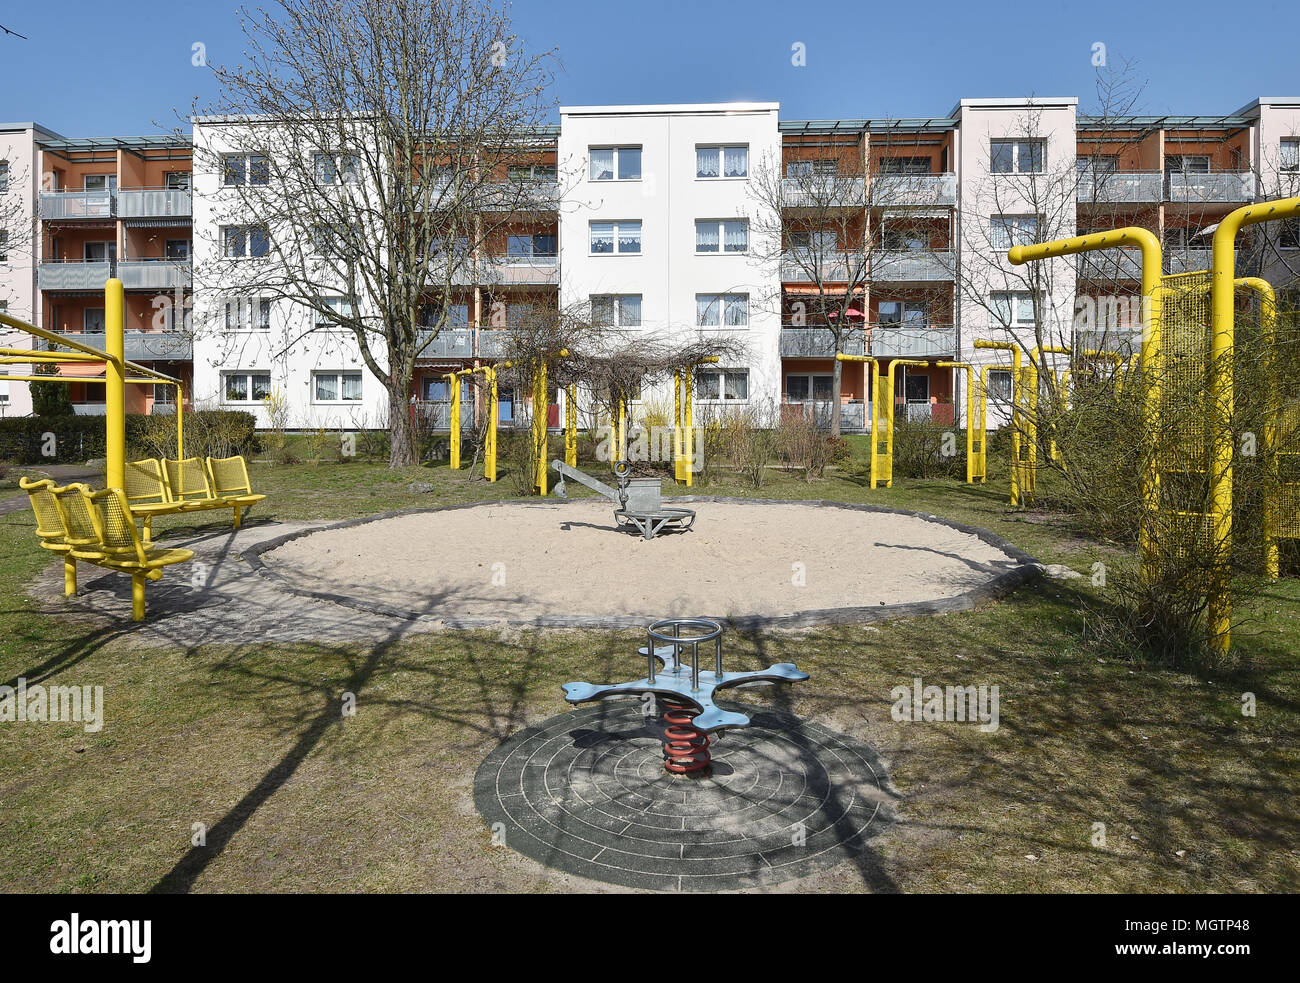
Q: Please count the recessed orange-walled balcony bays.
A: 4